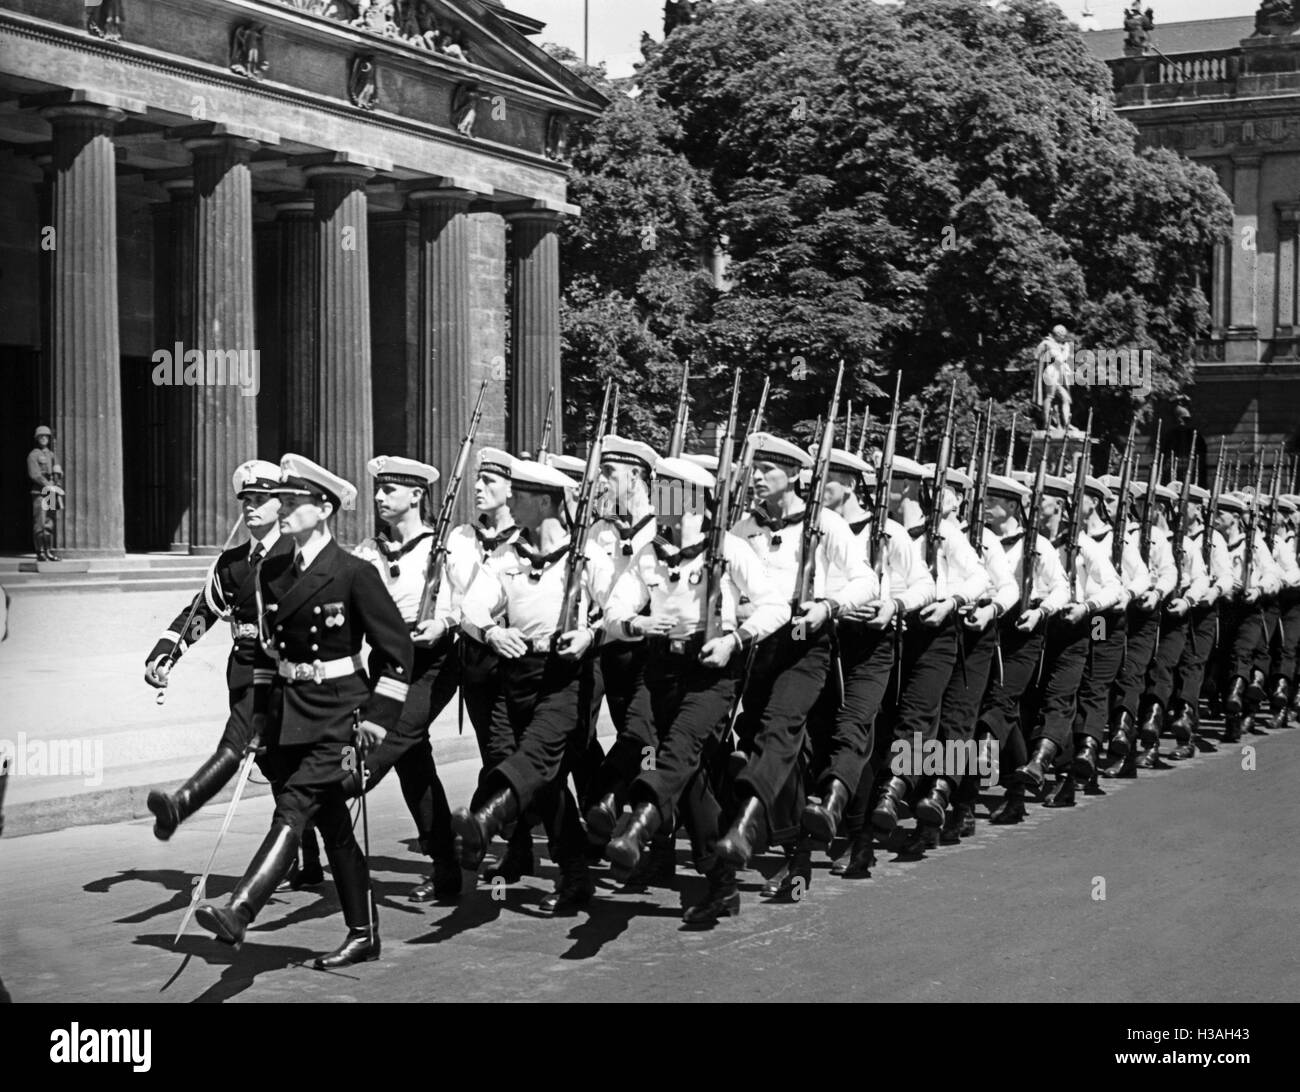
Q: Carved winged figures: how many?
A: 5